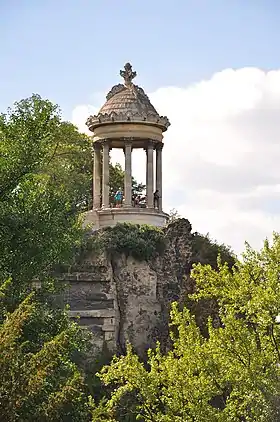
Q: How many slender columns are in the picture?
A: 5